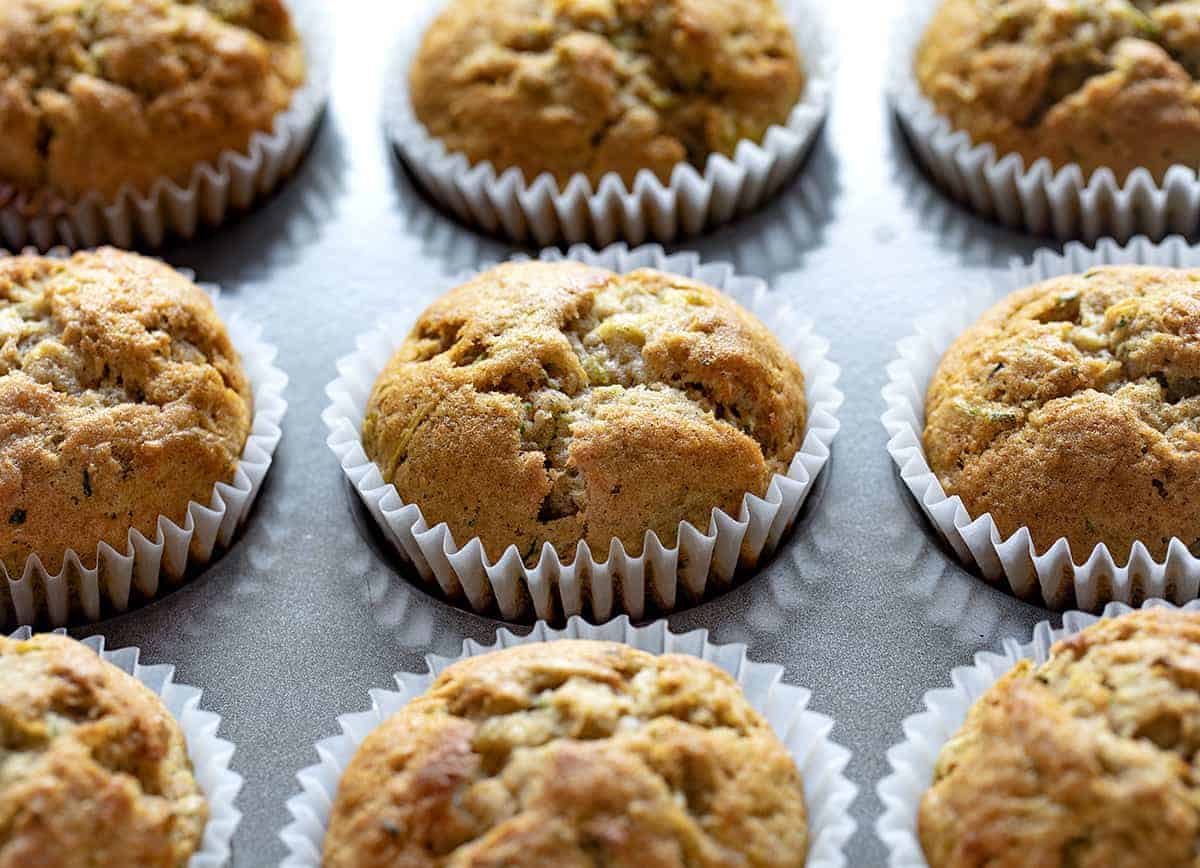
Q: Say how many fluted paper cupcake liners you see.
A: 9